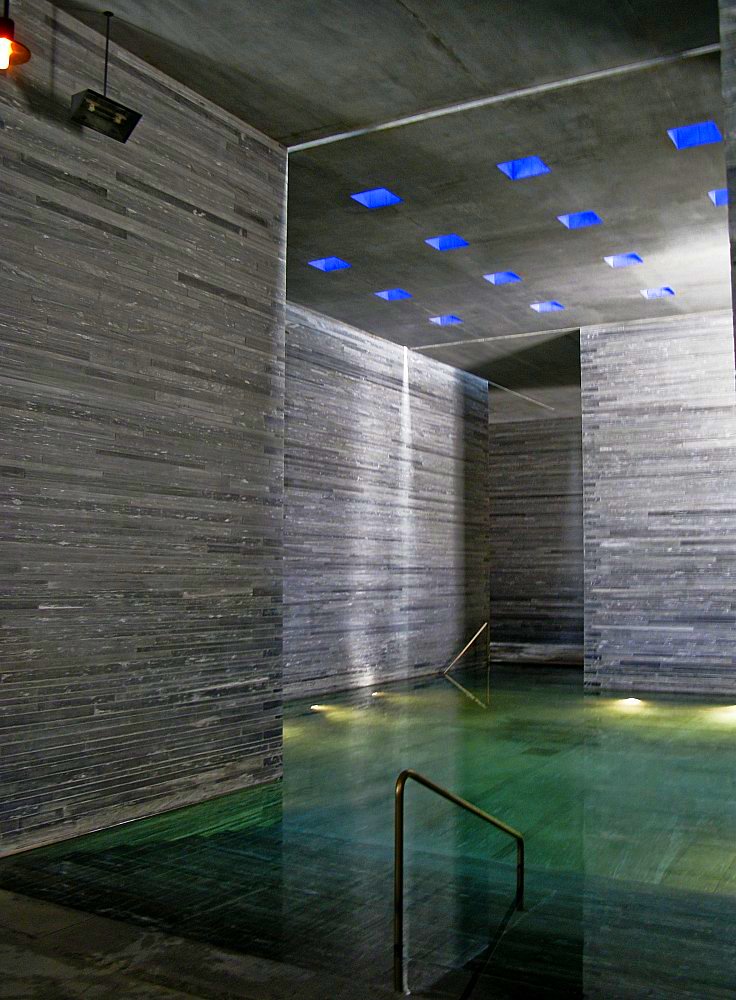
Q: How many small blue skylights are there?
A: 13